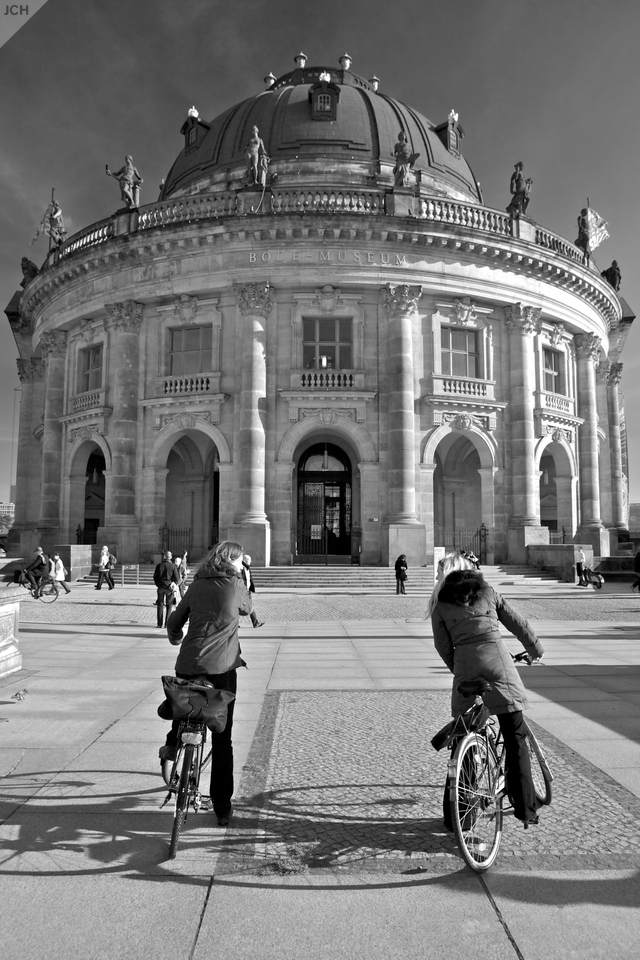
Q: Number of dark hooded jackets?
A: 2